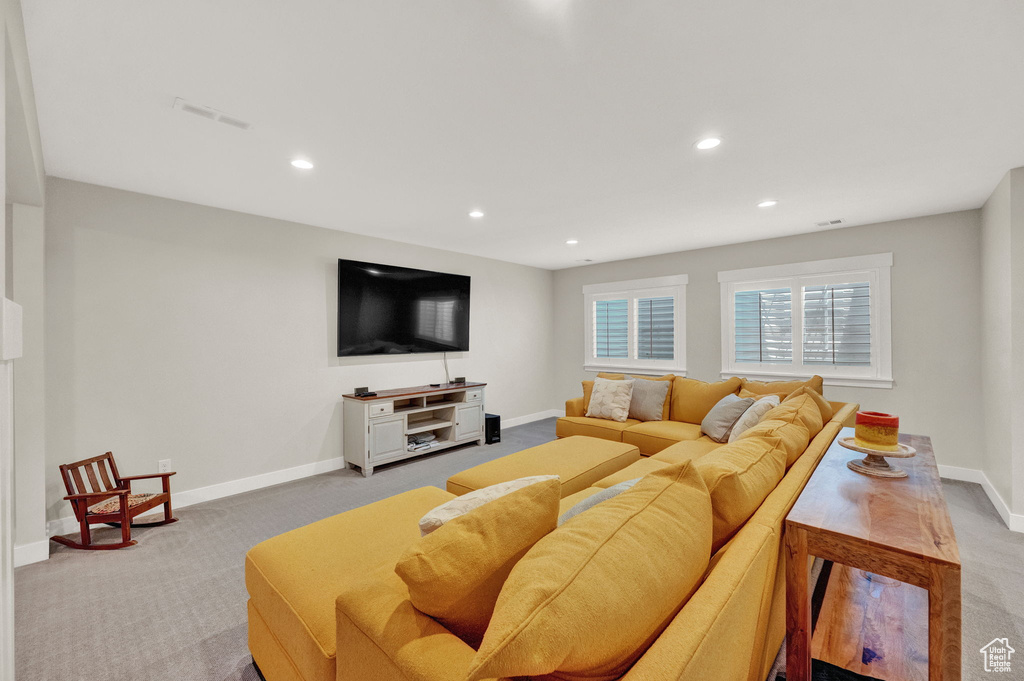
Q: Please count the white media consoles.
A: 1